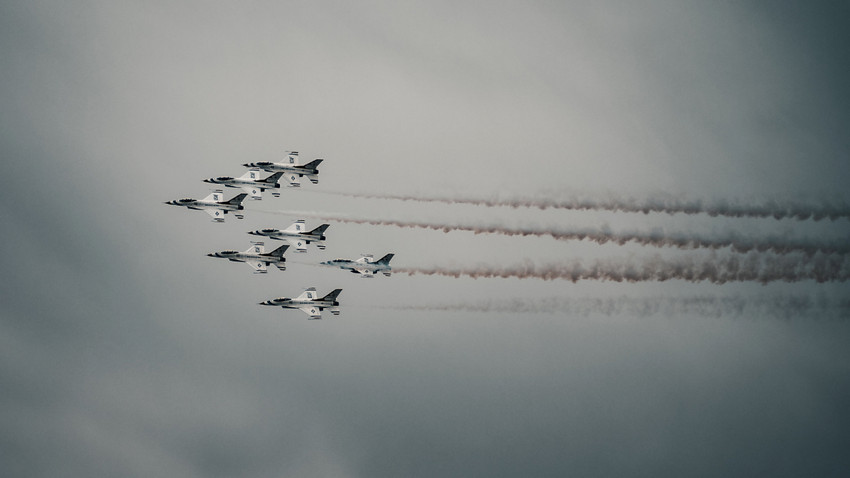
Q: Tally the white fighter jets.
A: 7